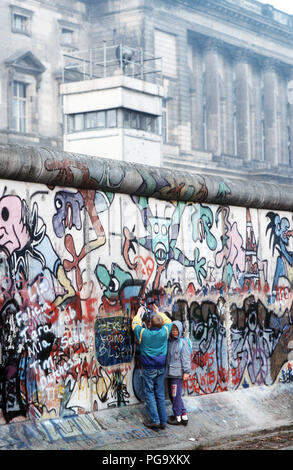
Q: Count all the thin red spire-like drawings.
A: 1